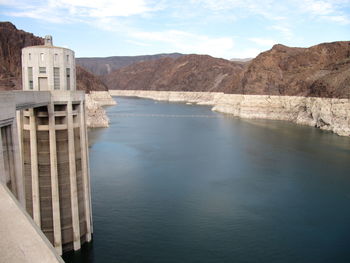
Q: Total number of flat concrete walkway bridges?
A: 1